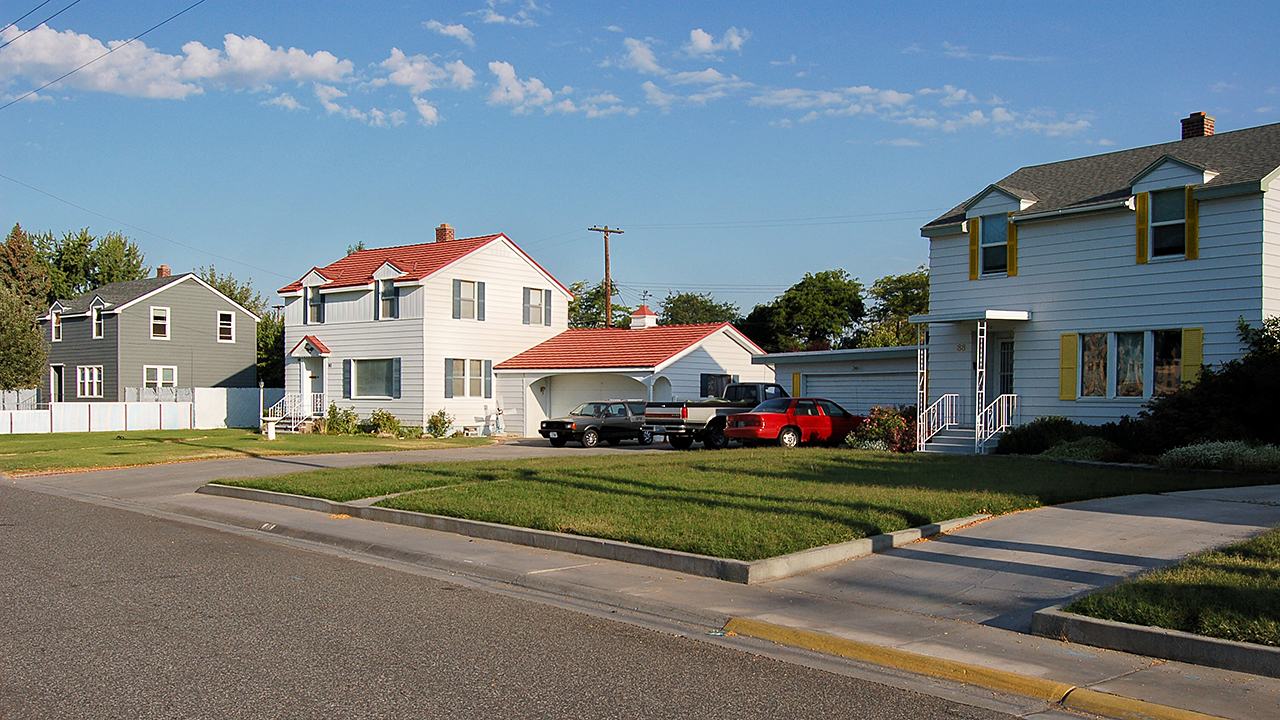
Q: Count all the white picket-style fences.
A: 1